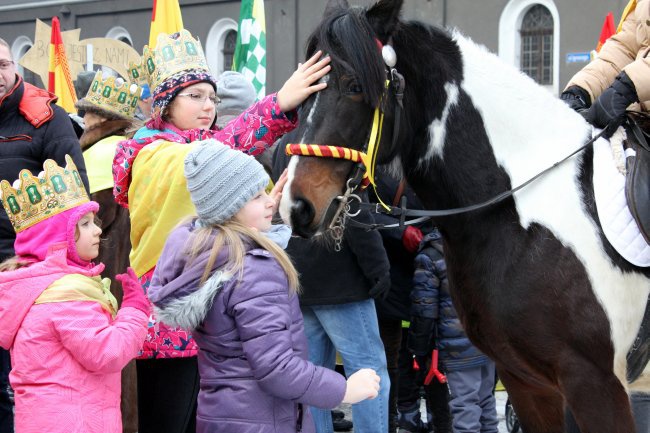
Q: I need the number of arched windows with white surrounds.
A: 4